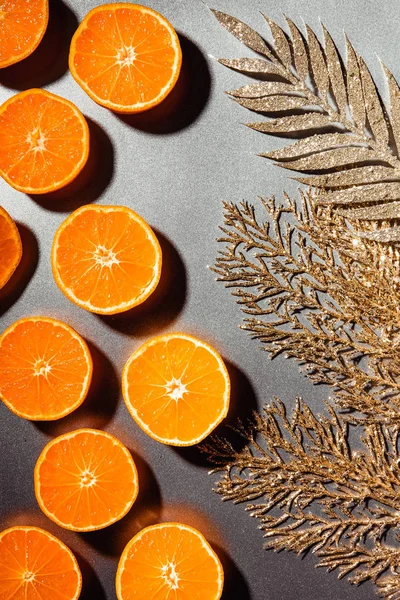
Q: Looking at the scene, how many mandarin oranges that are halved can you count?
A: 10